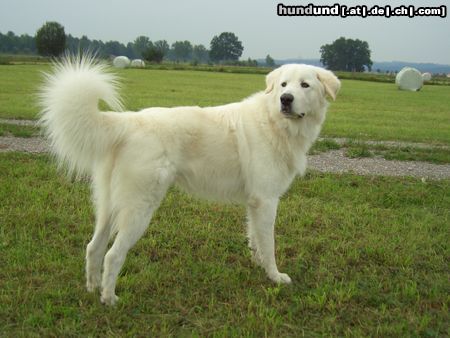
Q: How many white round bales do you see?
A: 4